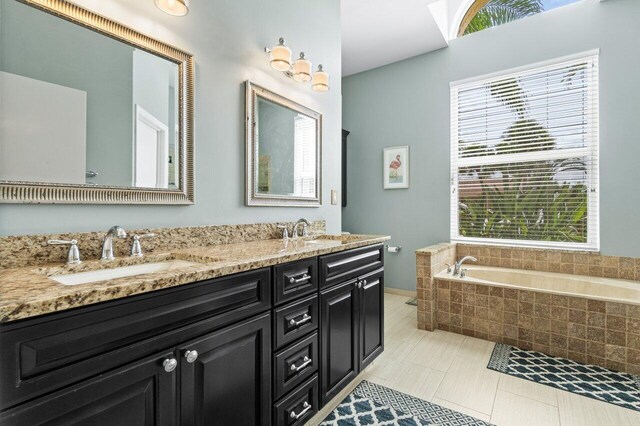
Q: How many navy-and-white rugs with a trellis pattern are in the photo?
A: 2